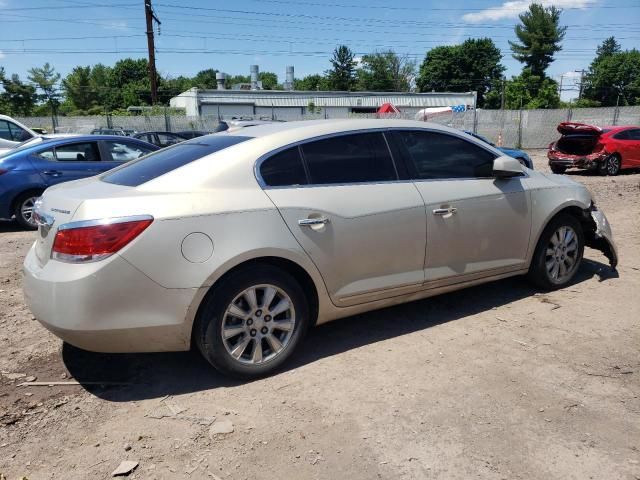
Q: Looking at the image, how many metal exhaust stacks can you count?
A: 3